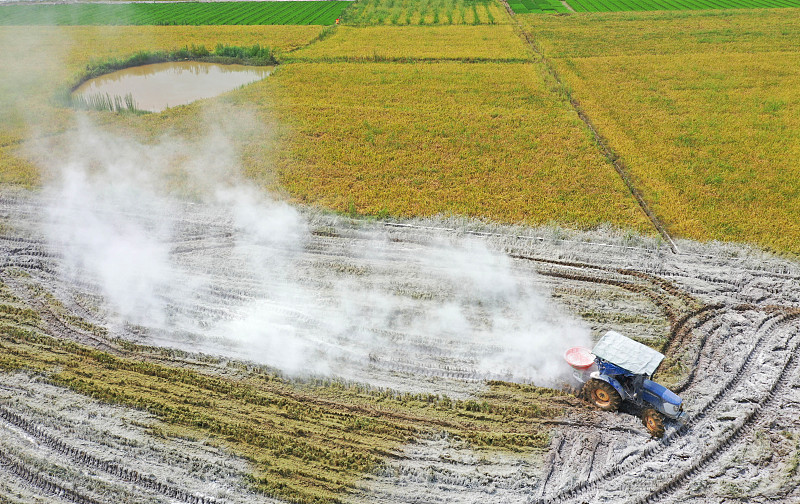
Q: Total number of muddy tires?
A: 2